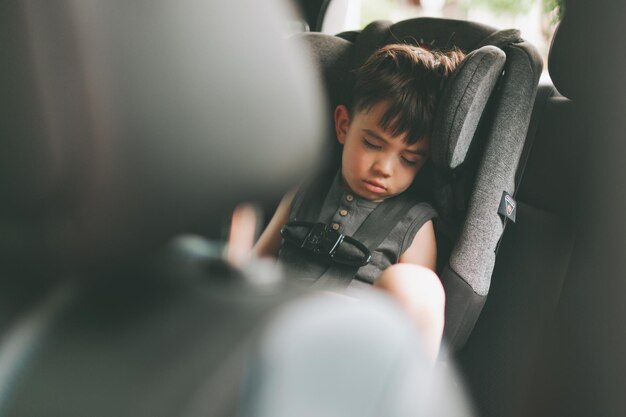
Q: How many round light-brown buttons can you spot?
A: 3